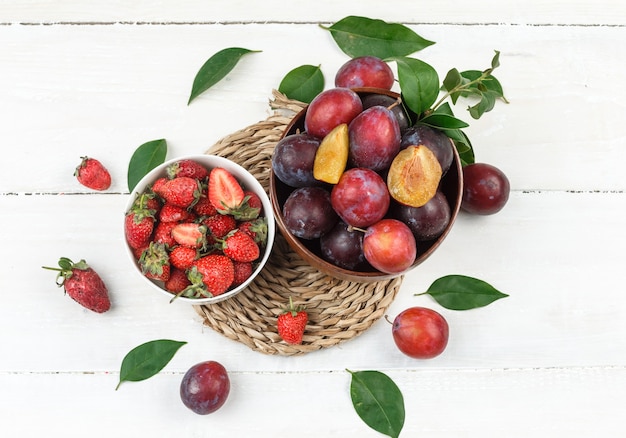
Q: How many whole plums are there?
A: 14